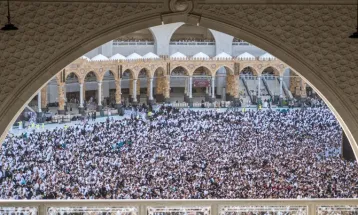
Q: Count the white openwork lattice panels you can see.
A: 5